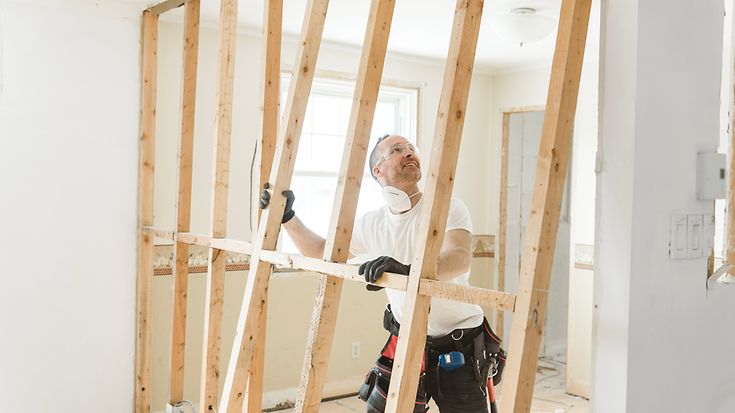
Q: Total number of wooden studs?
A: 8